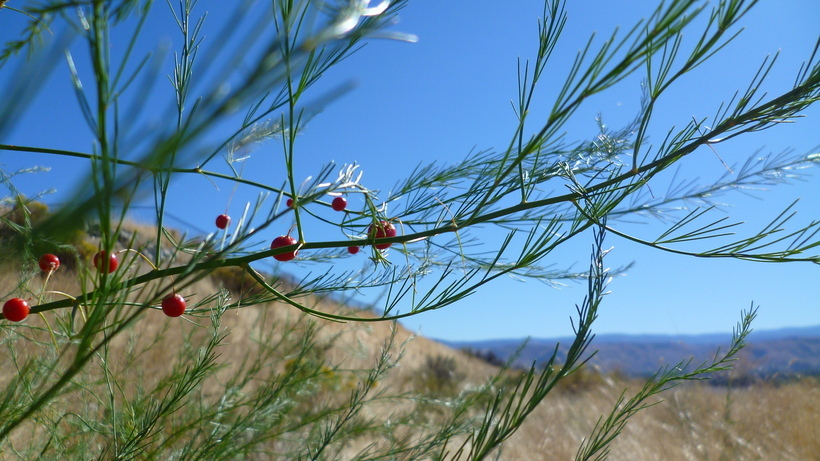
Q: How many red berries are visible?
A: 10